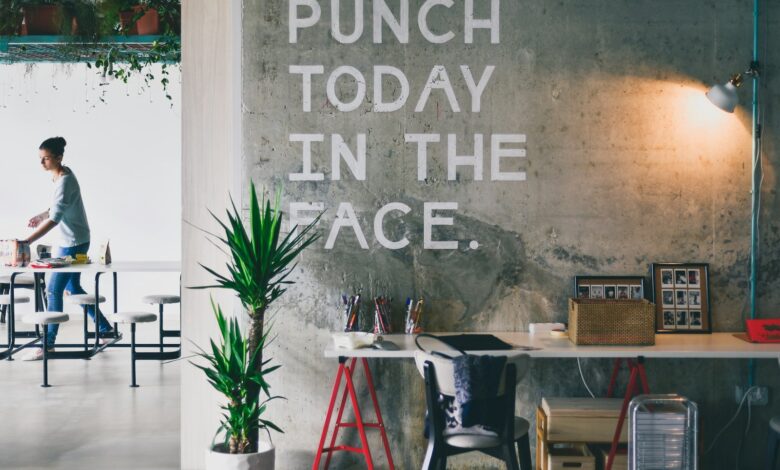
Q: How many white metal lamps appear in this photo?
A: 1